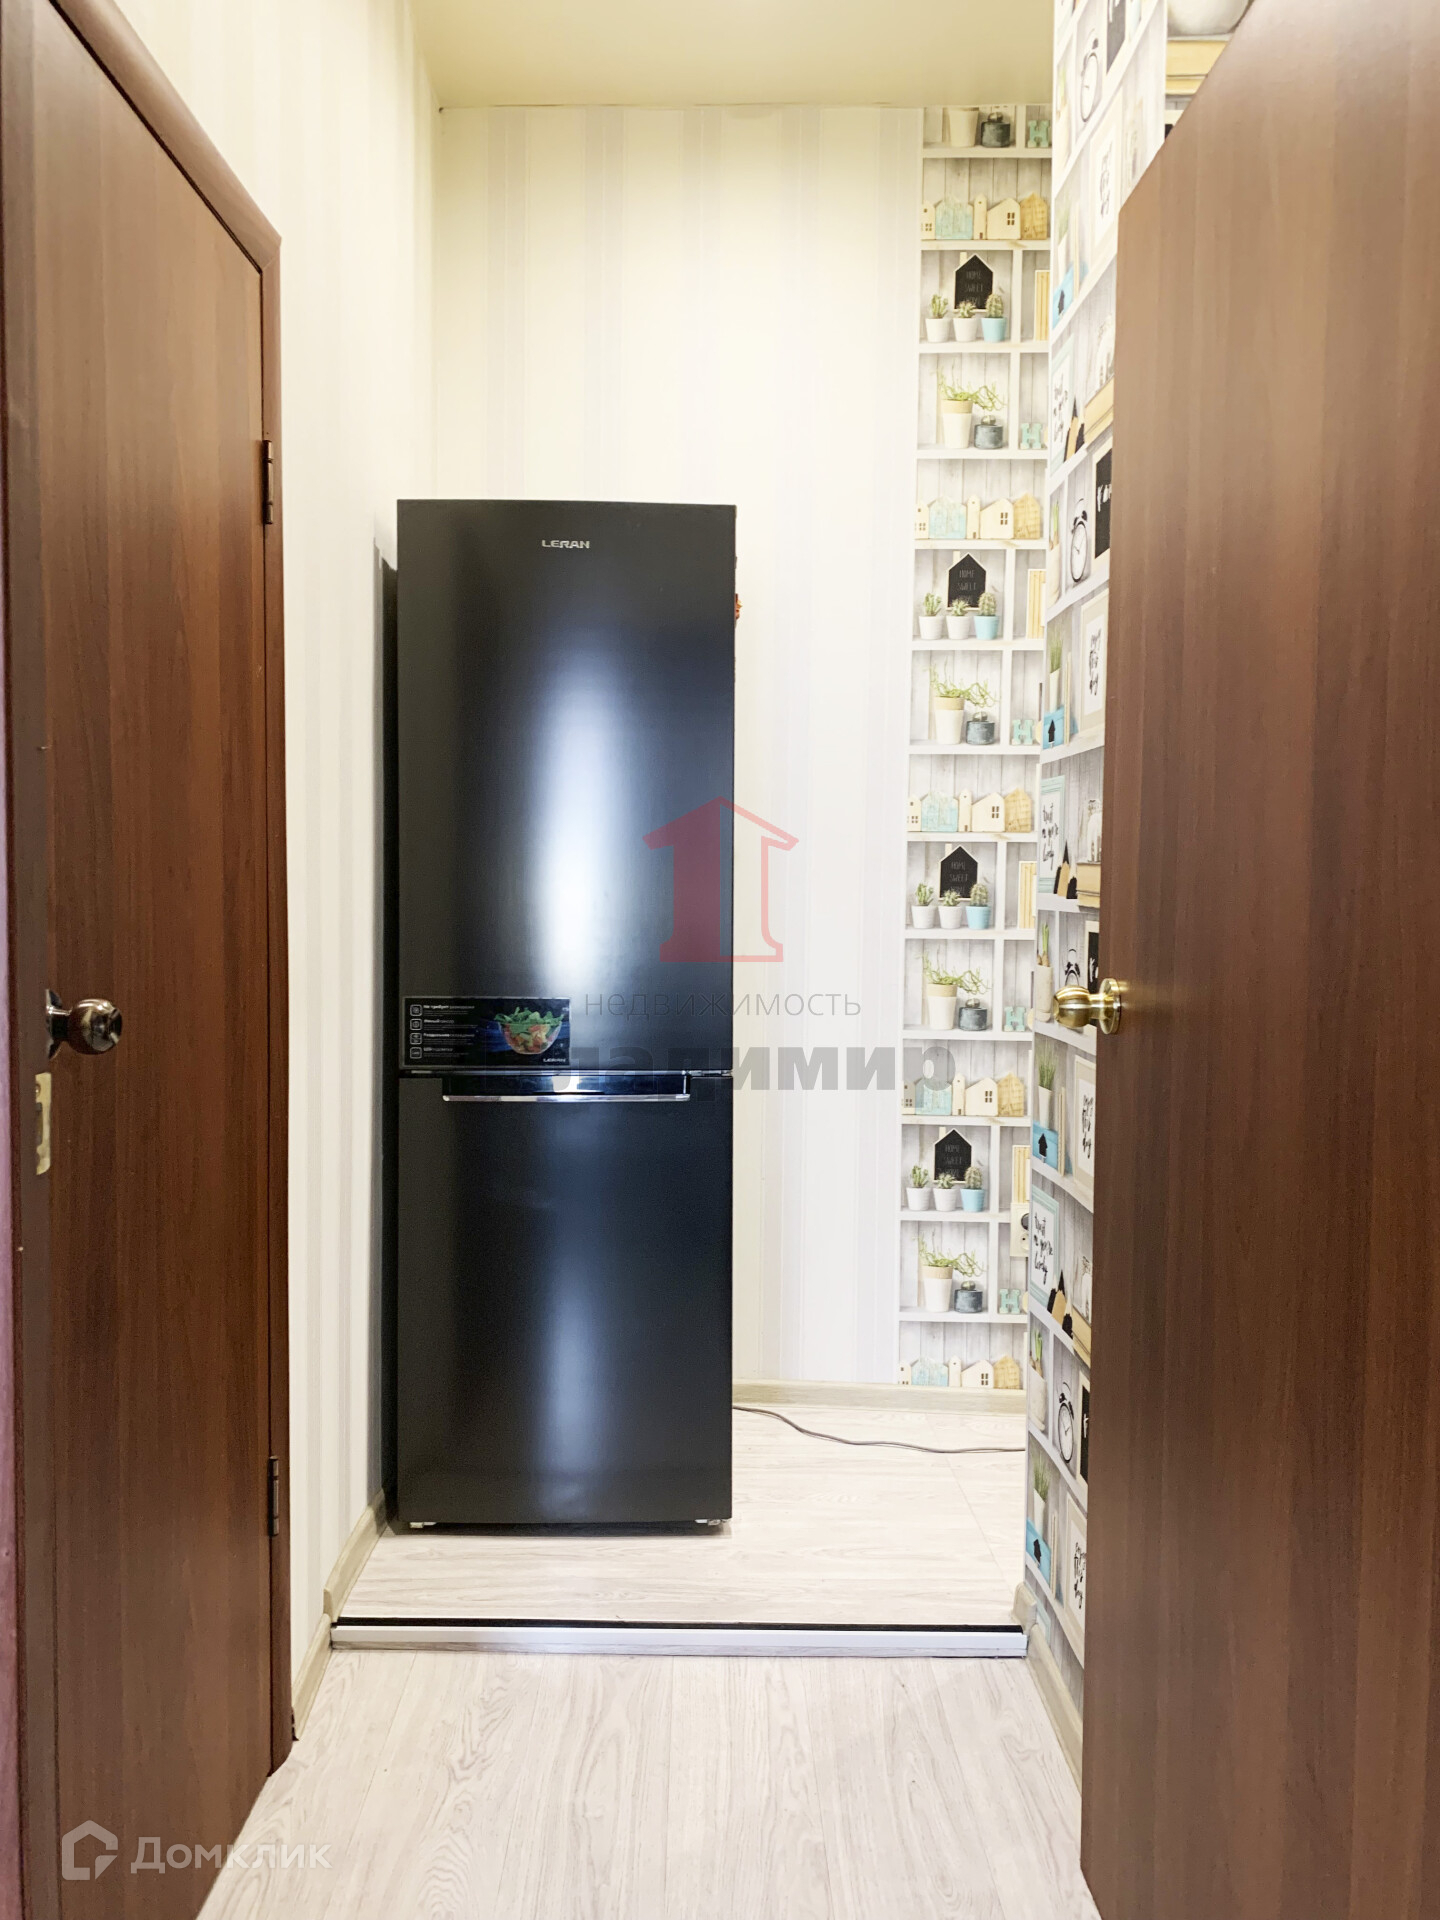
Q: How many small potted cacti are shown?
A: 12